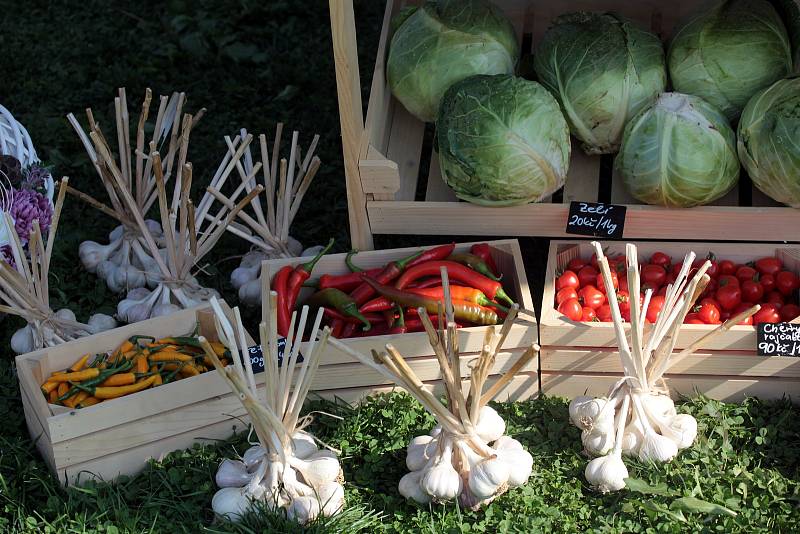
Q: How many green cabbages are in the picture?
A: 6